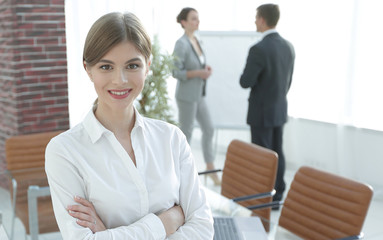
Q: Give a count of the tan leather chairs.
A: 3